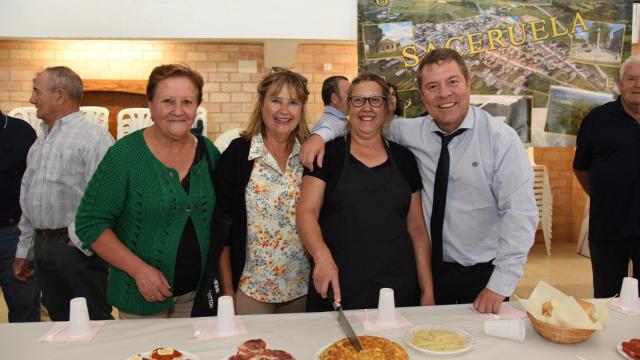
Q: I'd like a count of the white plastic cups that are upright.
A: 4